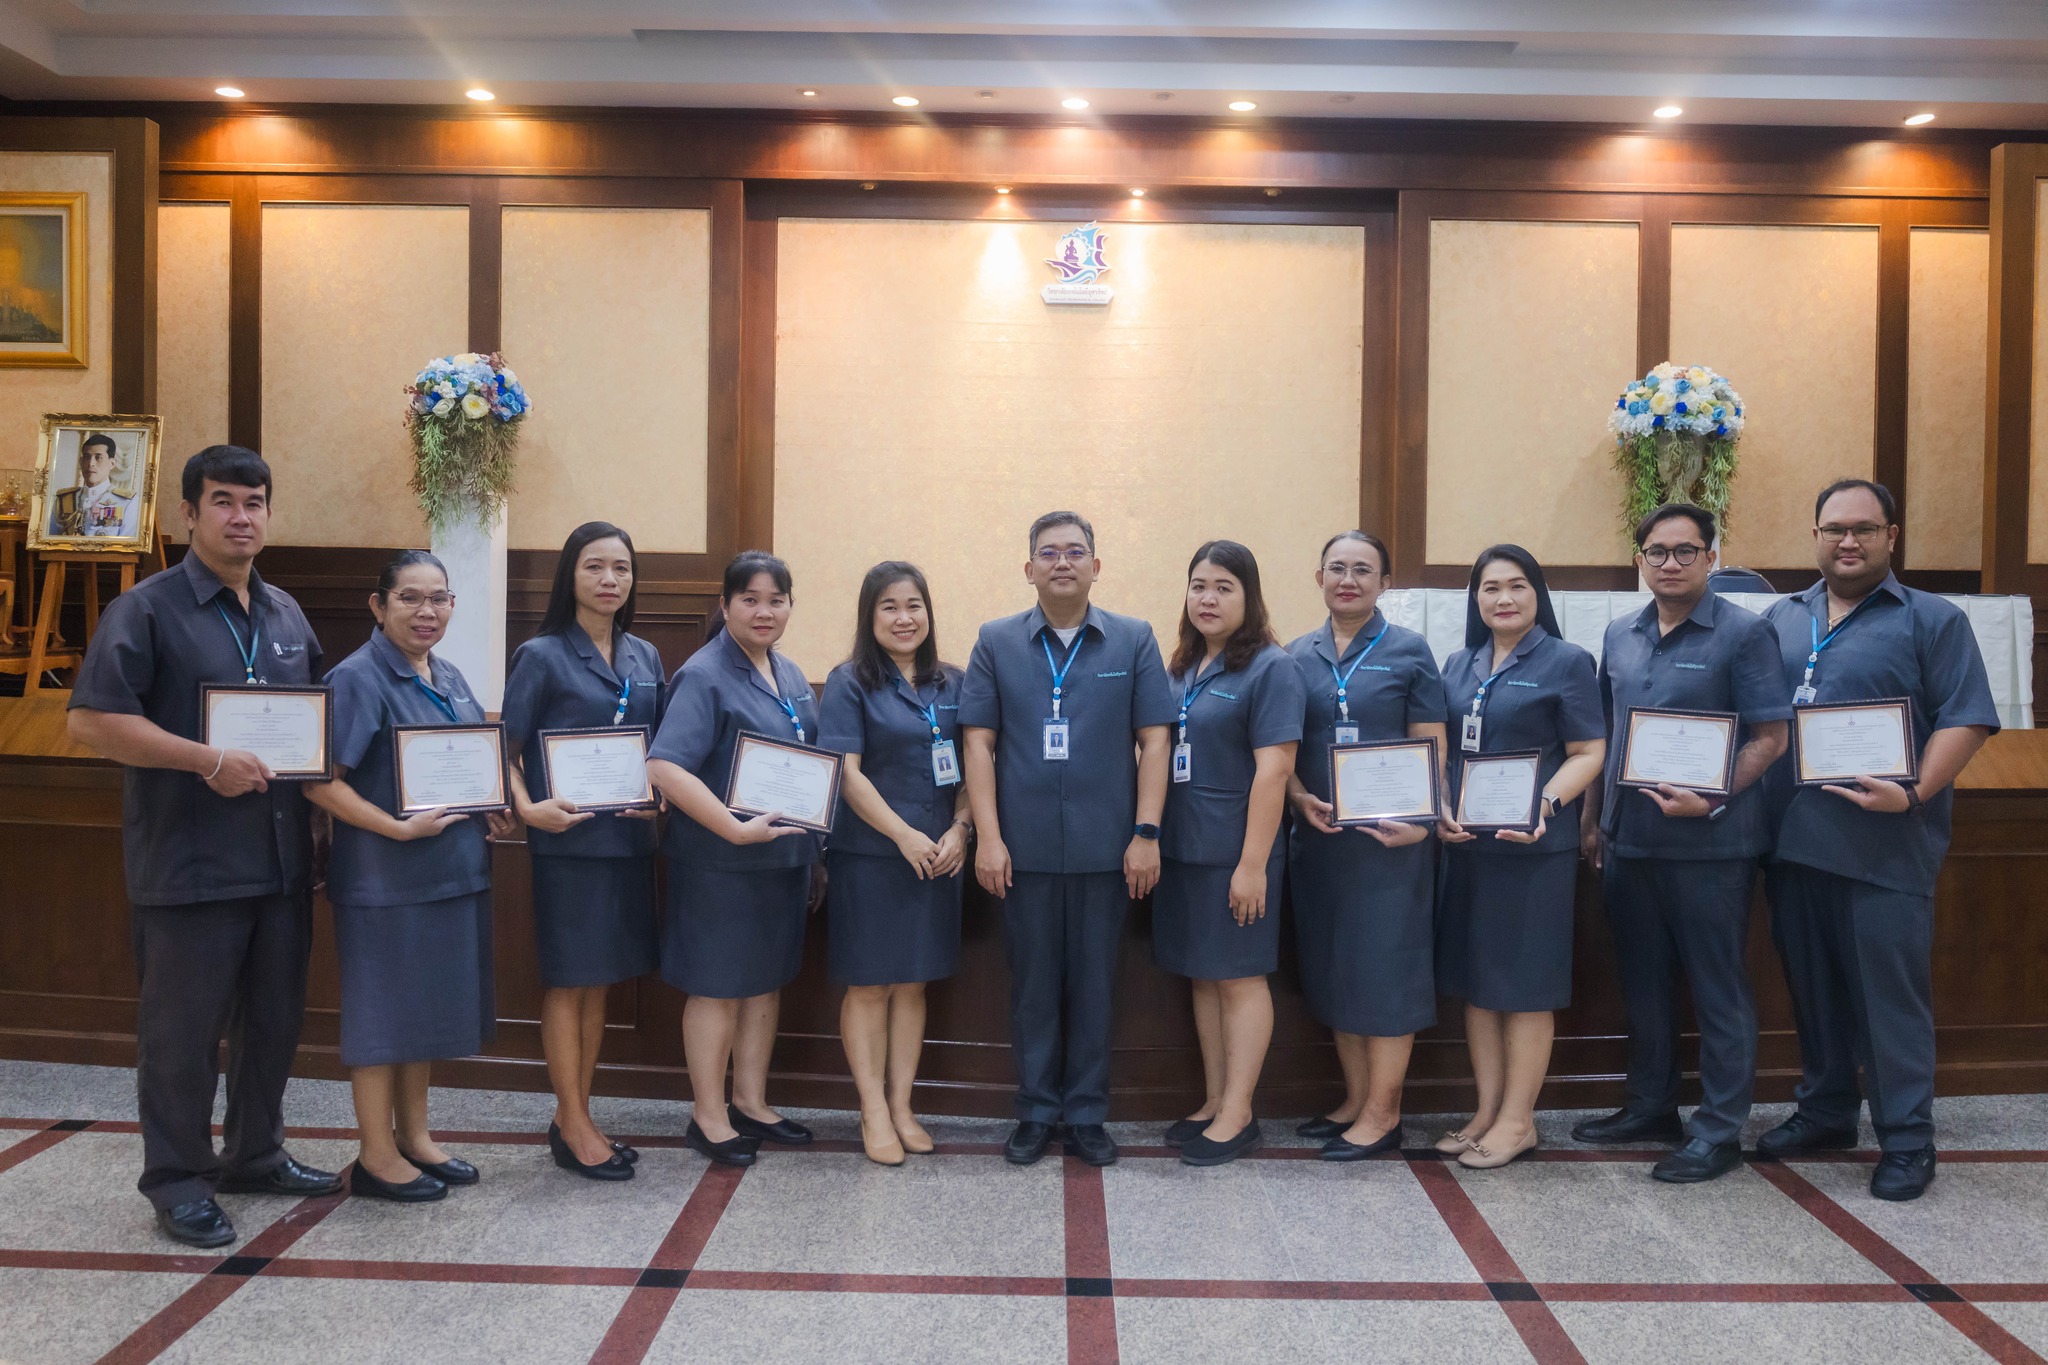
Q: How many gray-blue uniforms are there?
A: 11